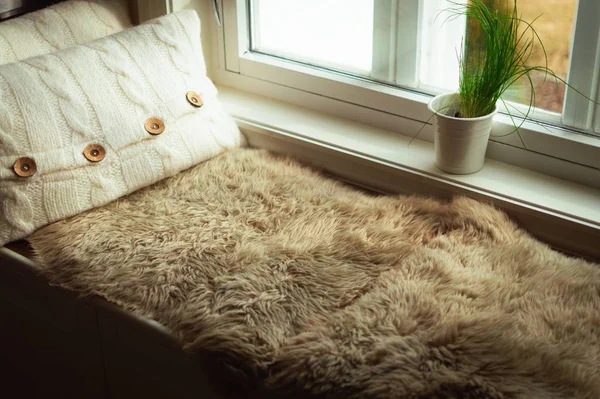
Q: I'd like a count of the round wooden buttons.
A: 4